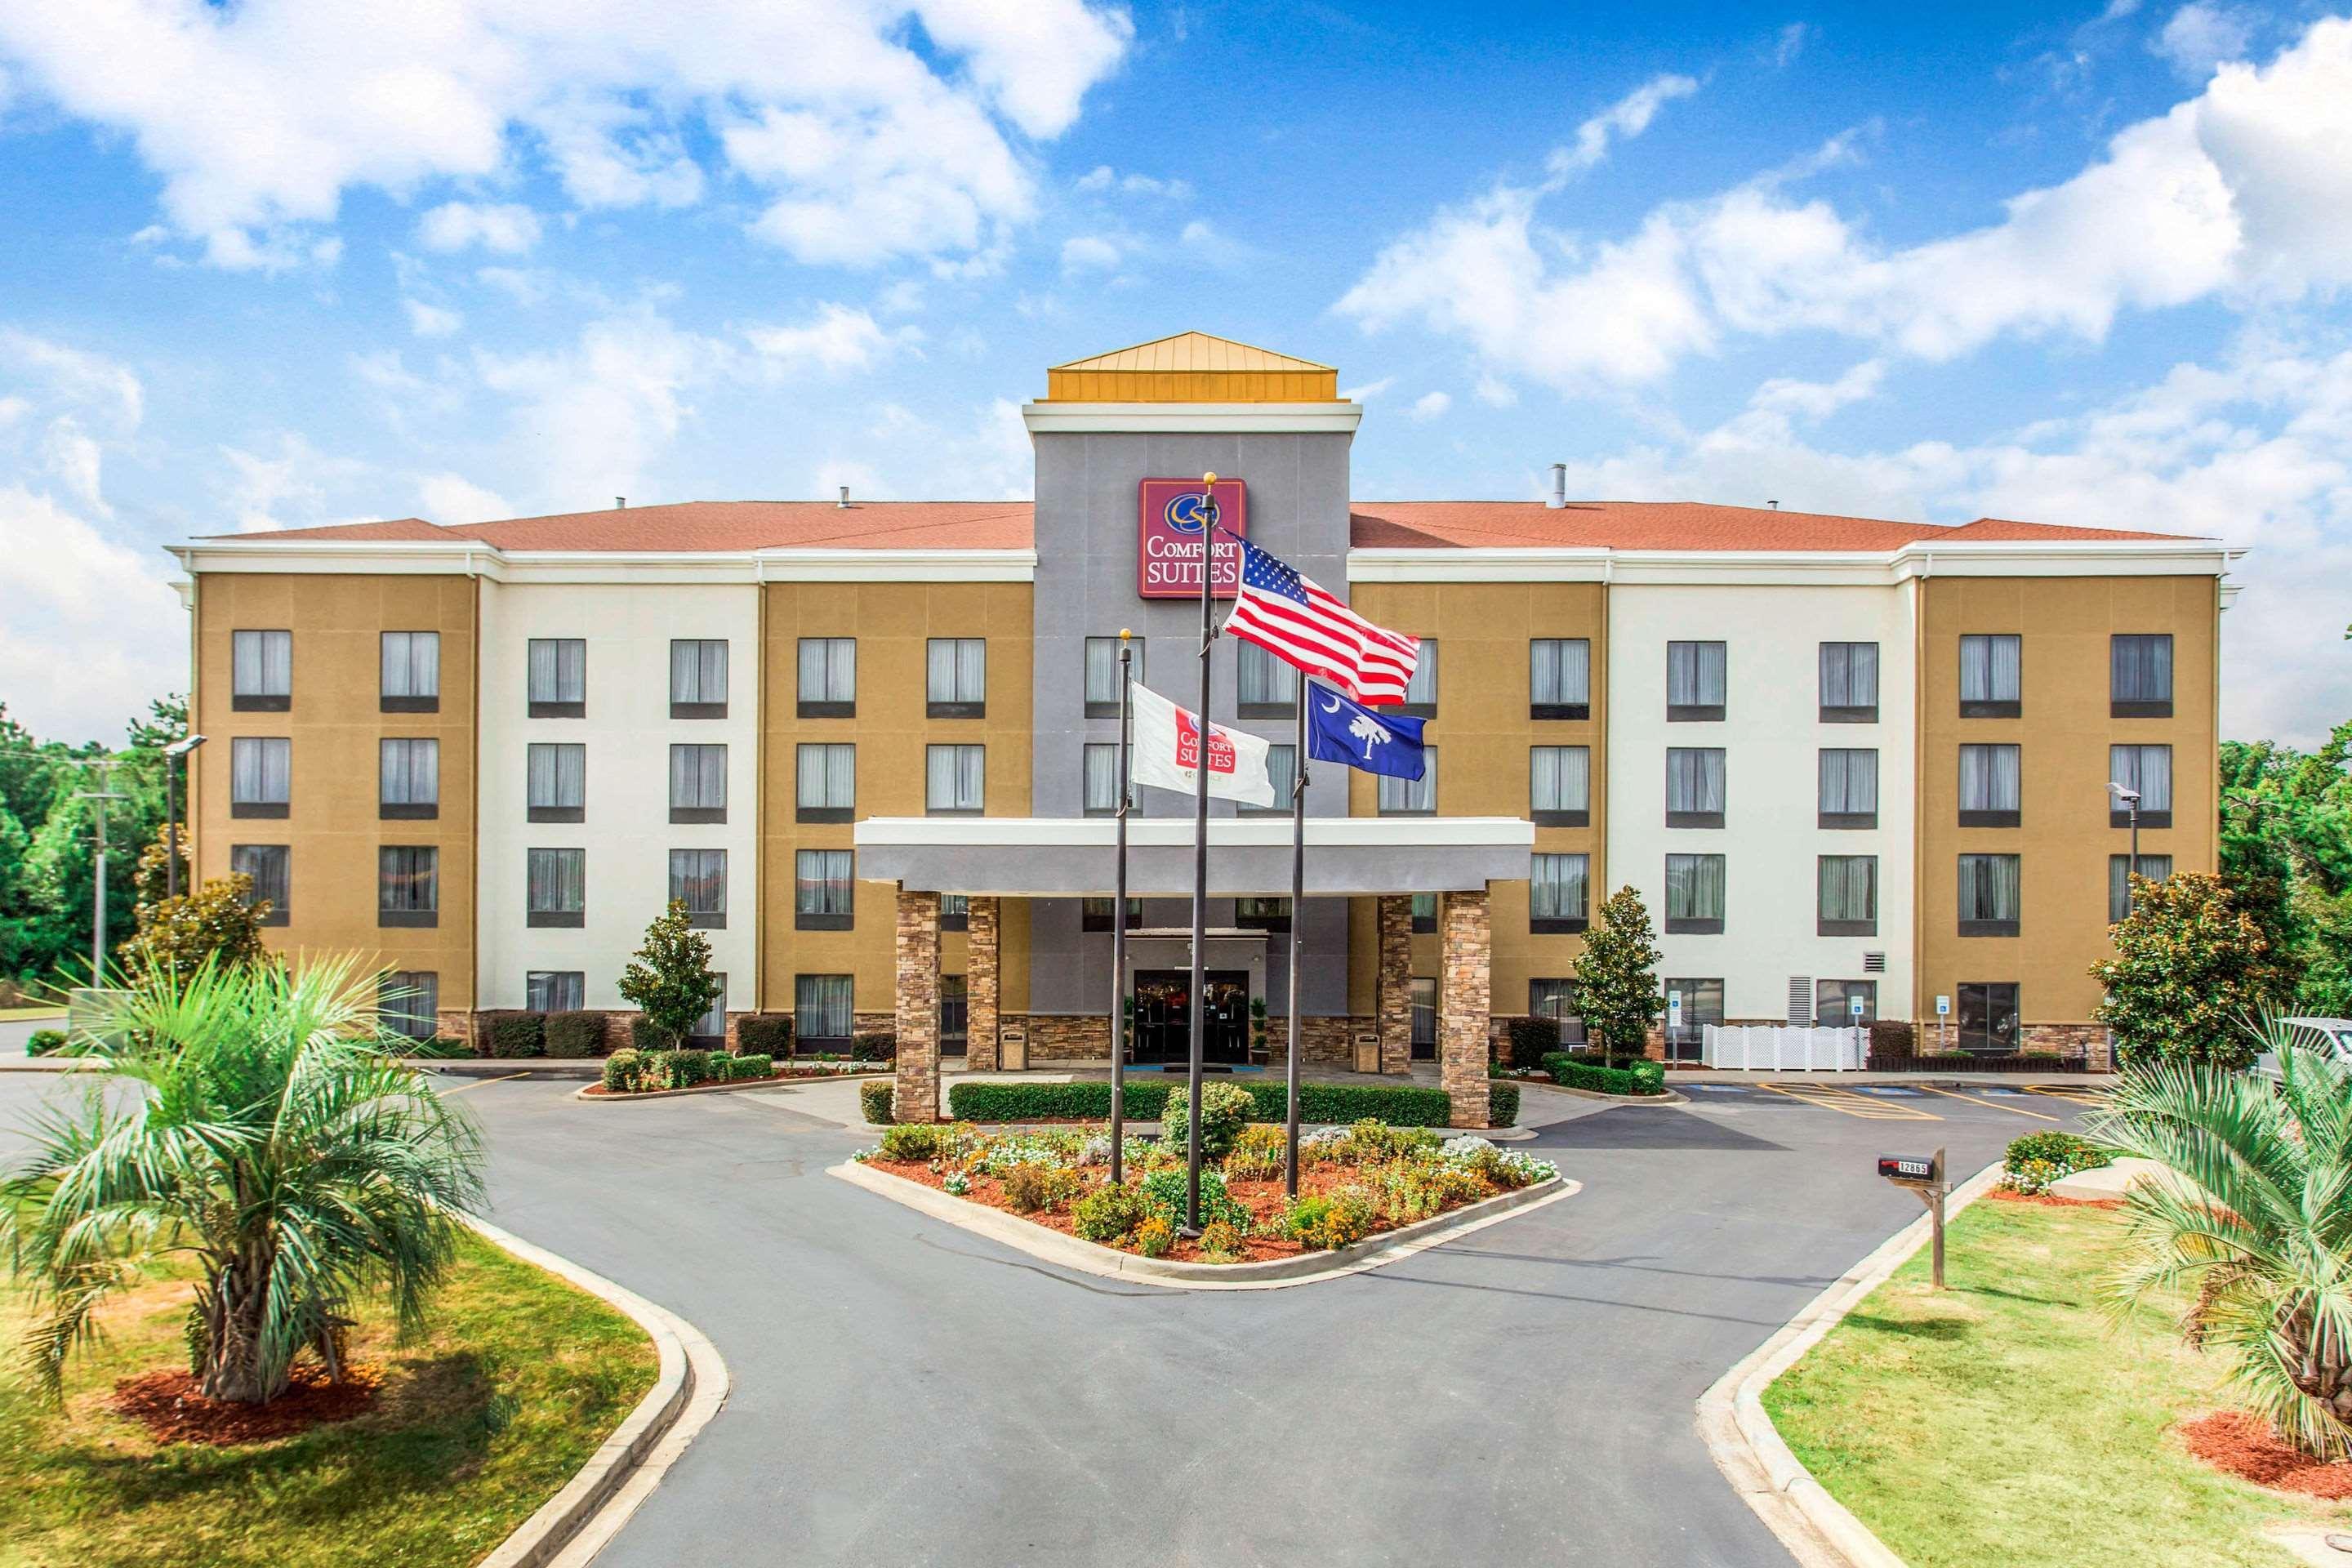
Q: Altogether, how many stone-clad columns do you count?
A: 4